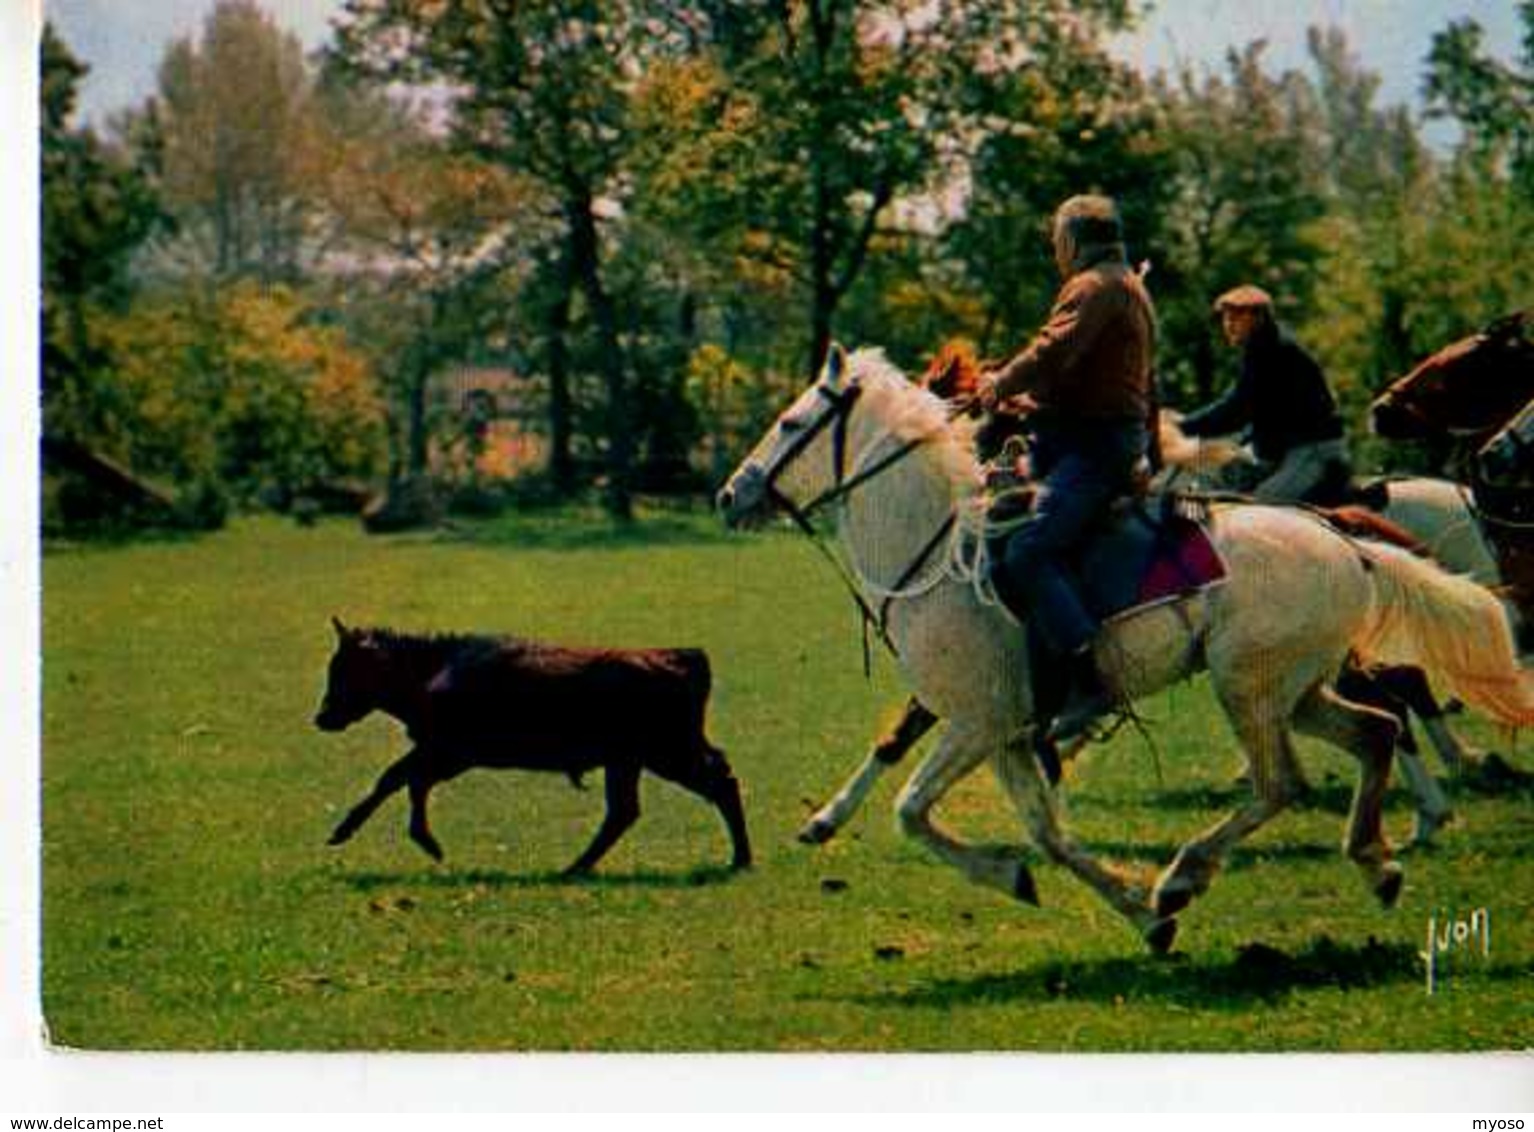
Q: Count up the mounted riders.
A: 2